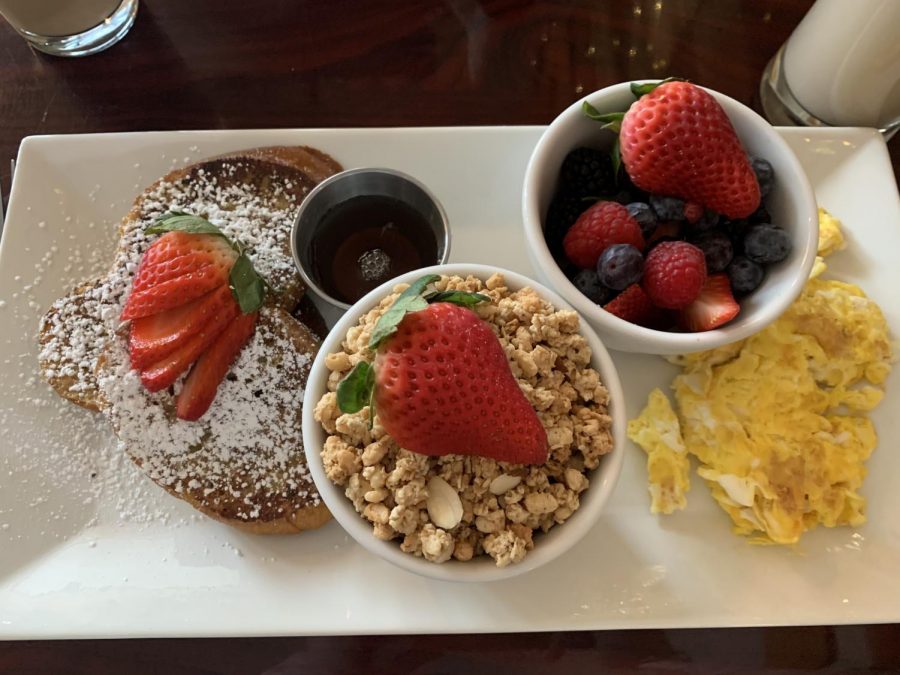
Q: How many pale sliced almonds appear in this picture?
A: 2